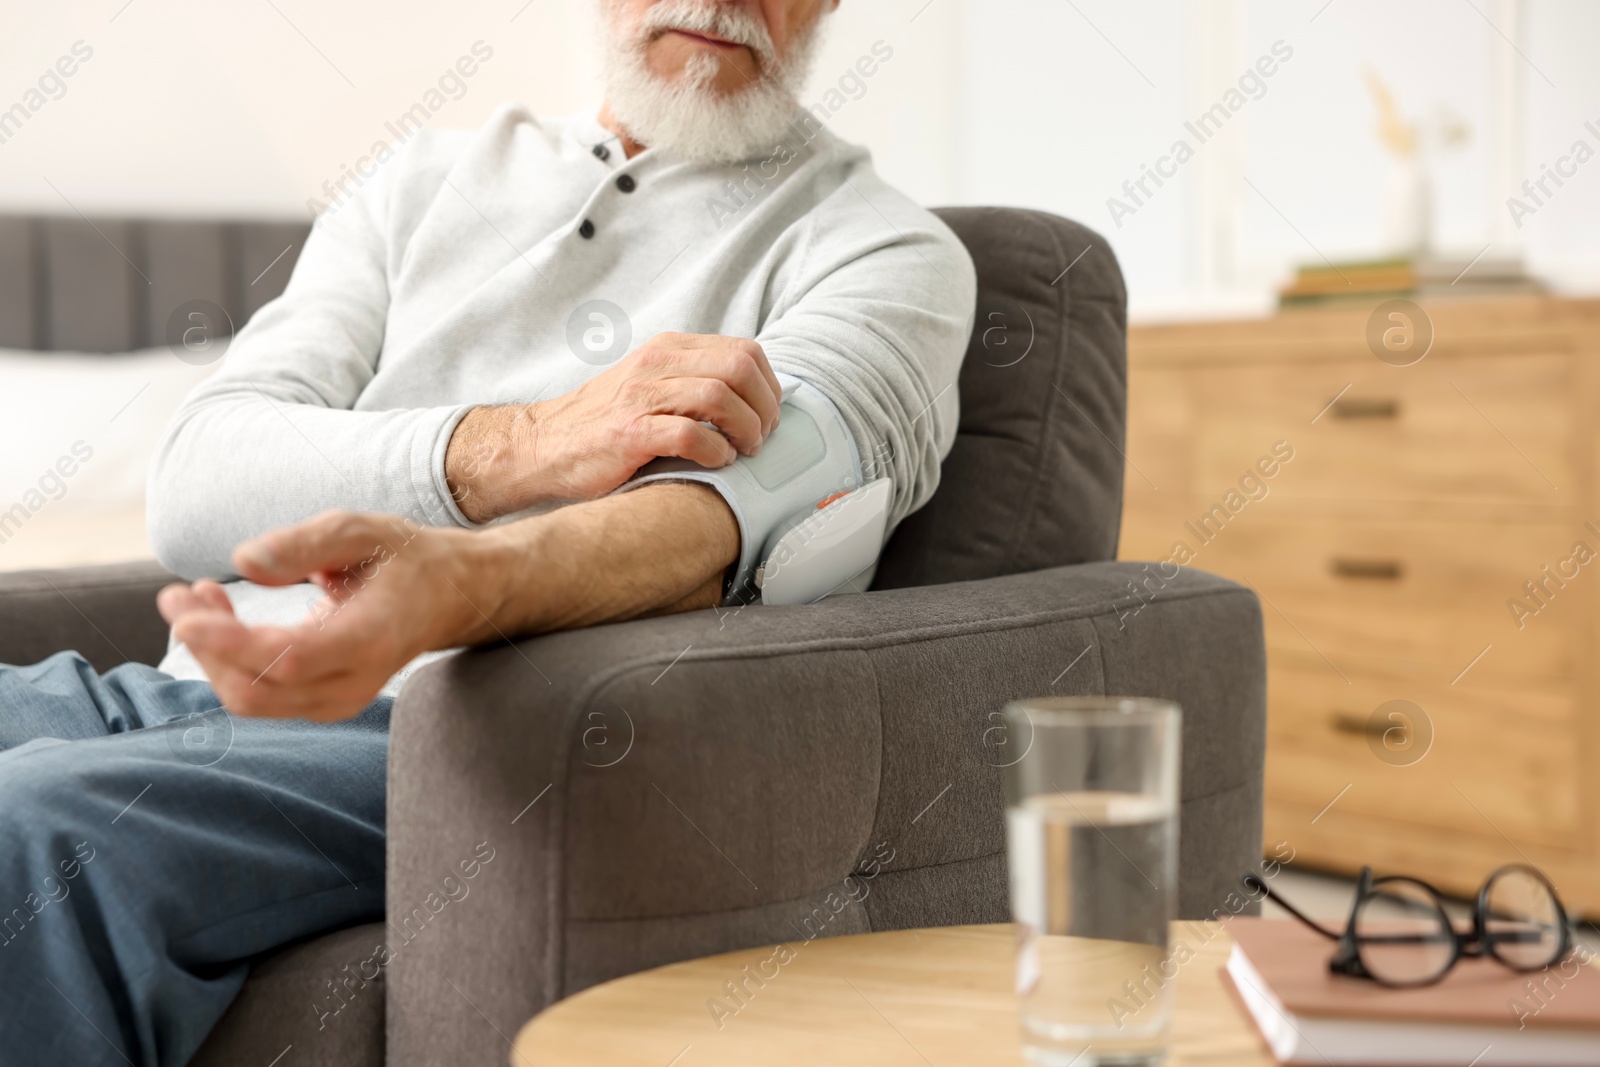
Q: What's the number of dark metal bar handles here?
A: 3